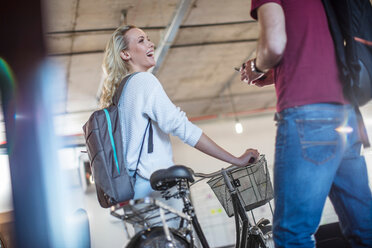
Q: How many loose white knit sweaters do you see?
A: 1